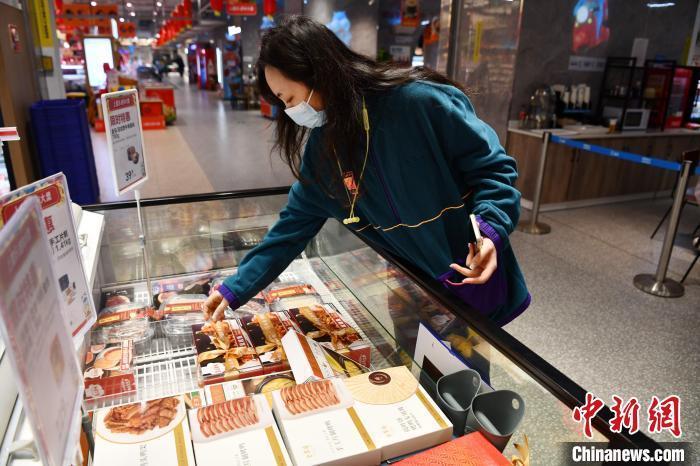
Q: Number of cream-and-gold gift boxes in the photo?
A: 4